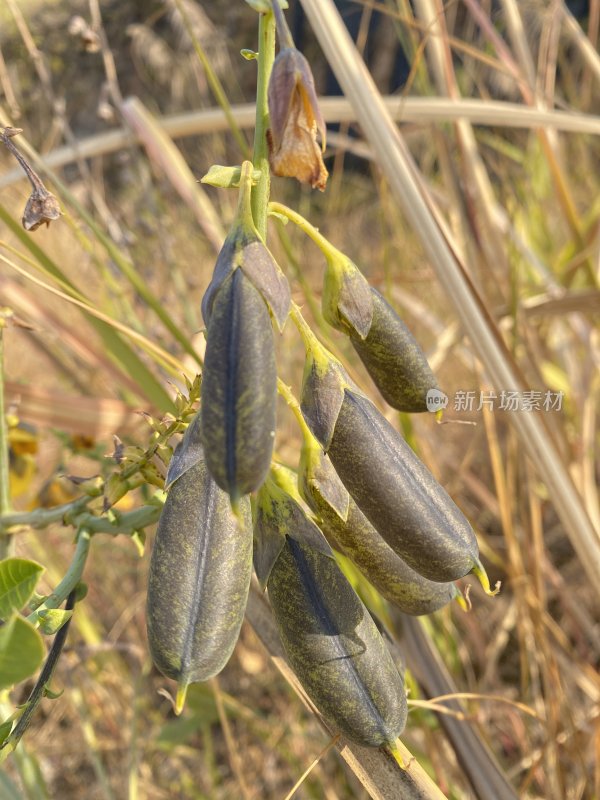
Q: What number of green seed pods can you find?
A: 6